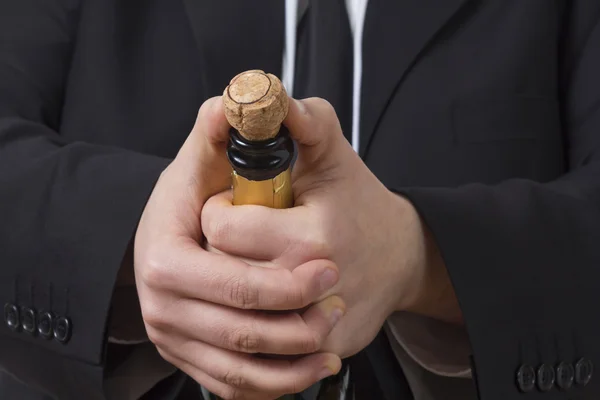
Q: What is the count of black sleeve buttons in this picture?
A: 8